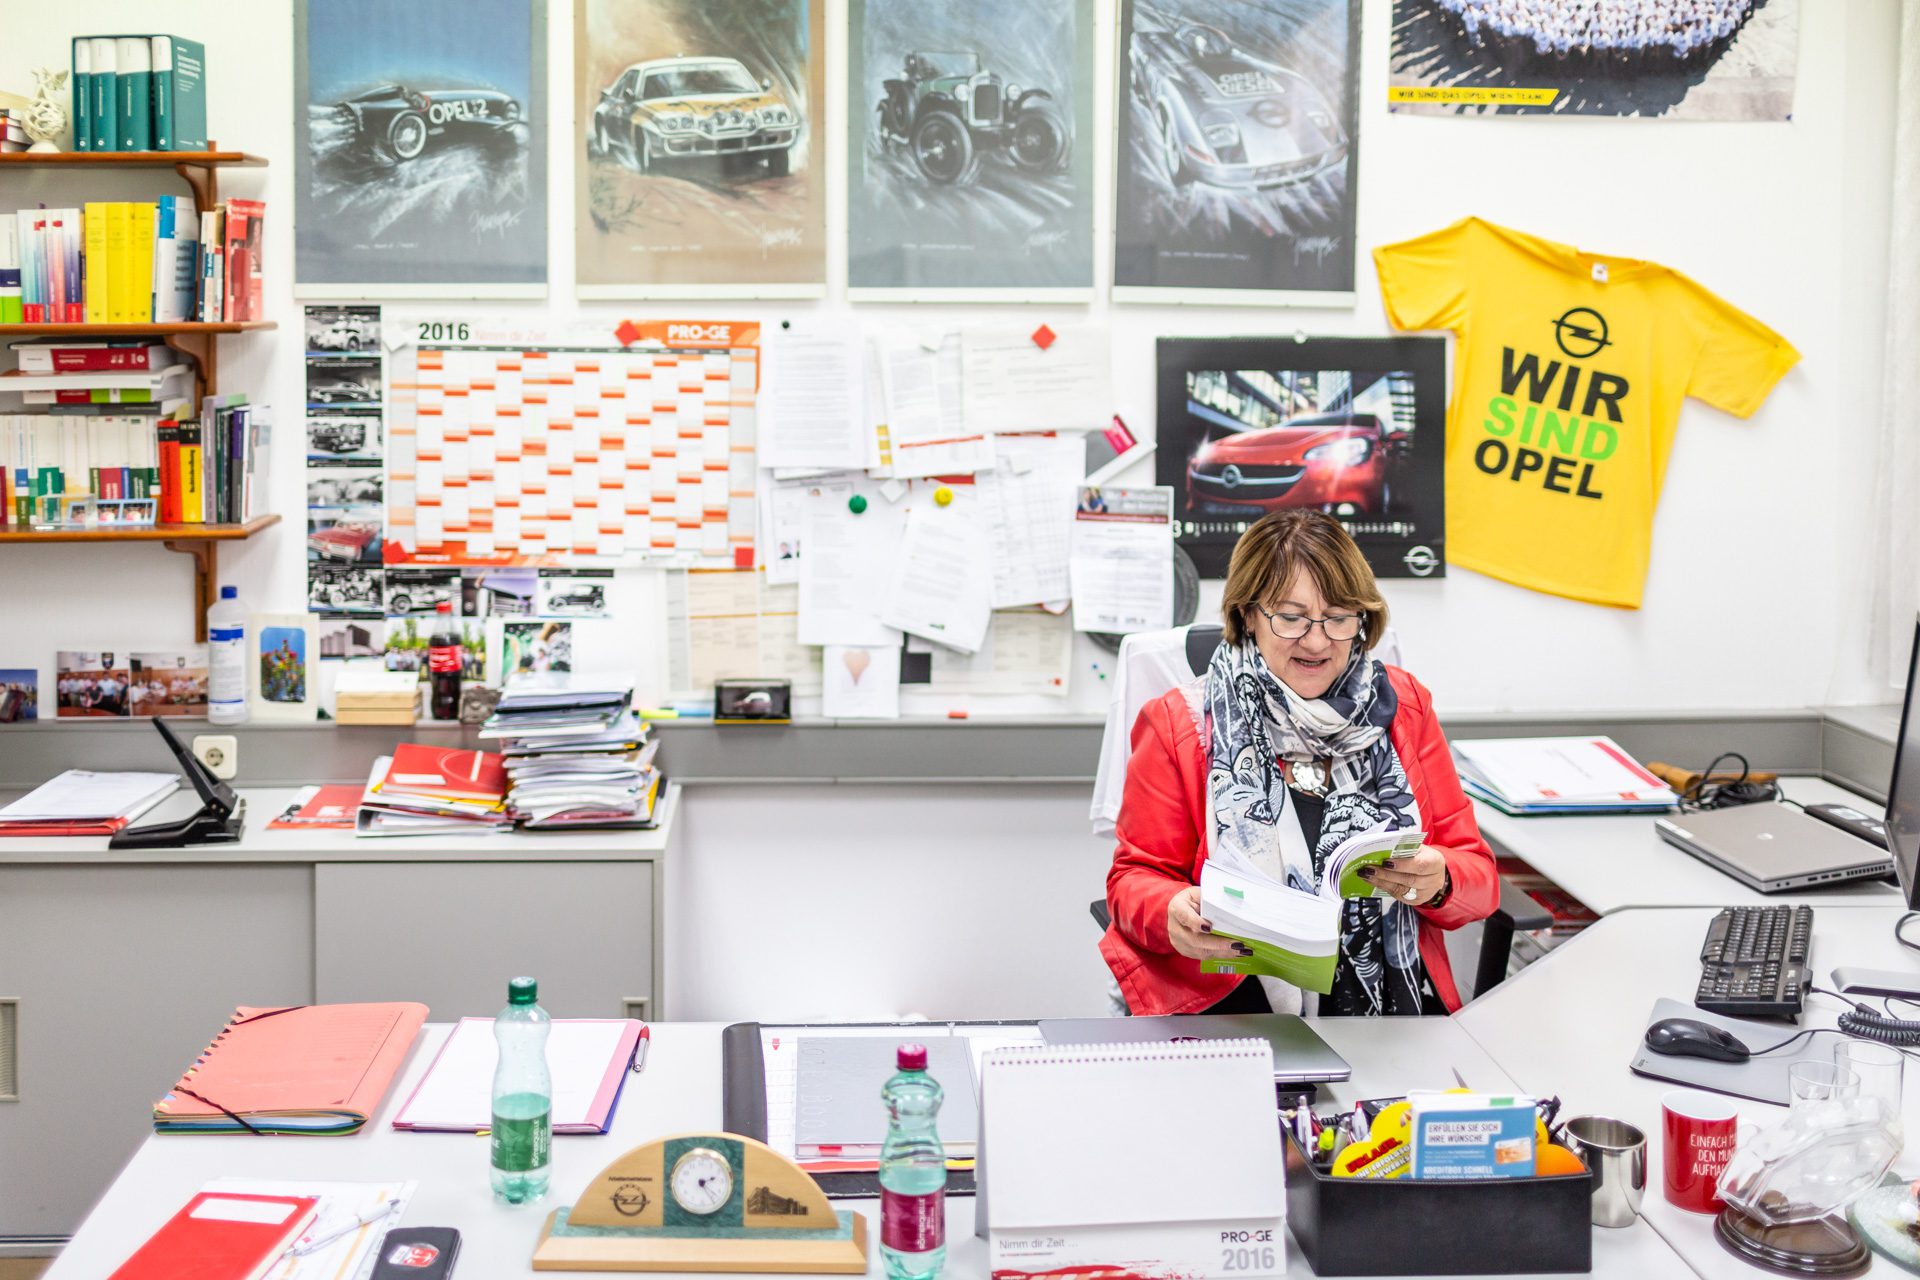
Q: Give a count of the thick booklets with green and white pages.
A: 1